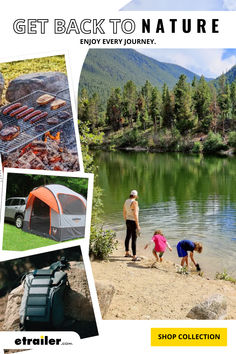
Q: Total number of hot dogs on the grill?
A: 5